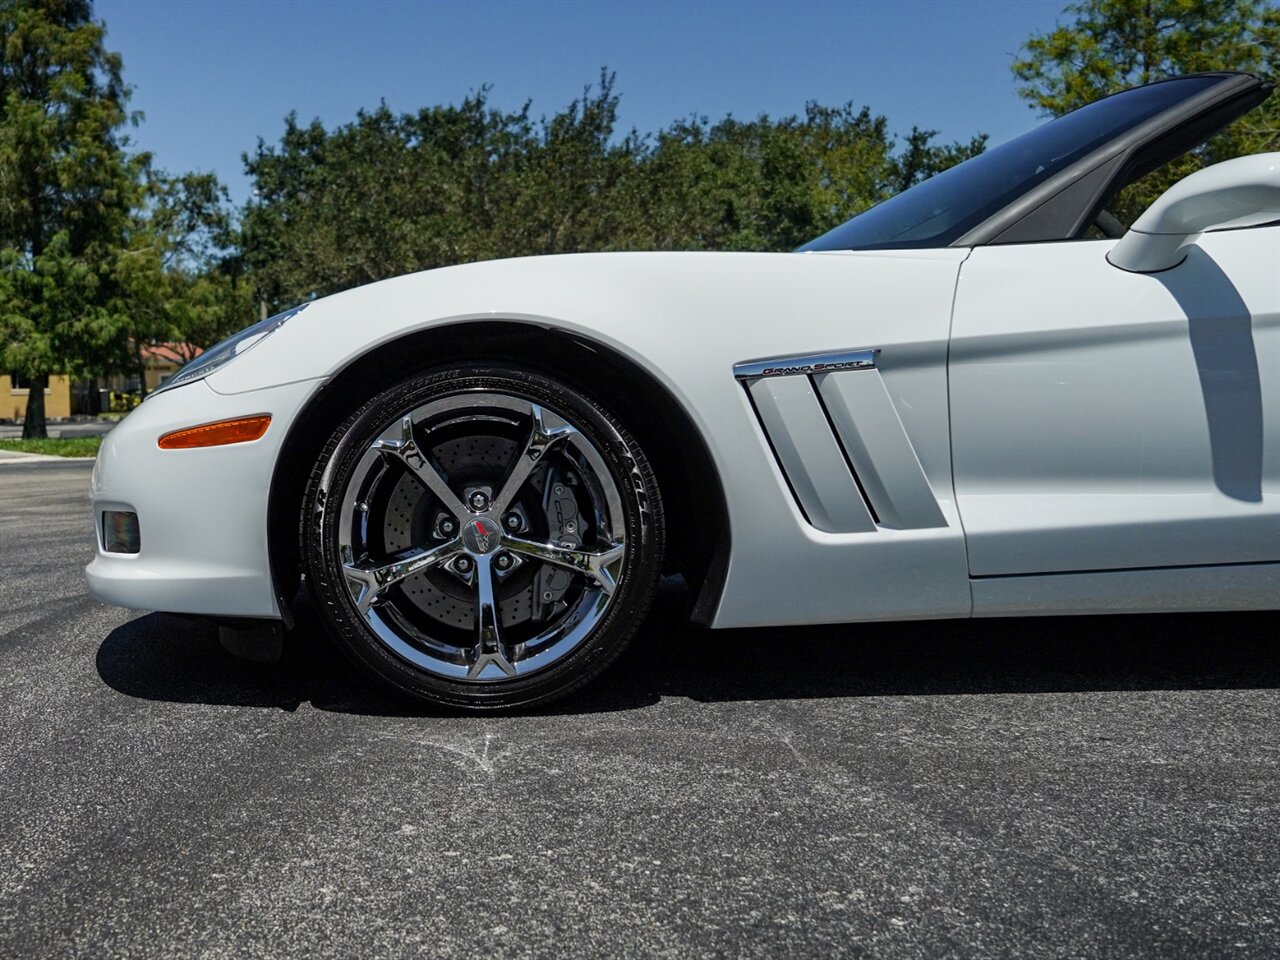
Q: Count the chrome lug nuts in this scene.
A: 5